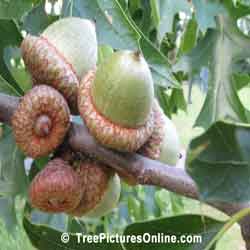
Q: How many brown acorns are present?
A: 2